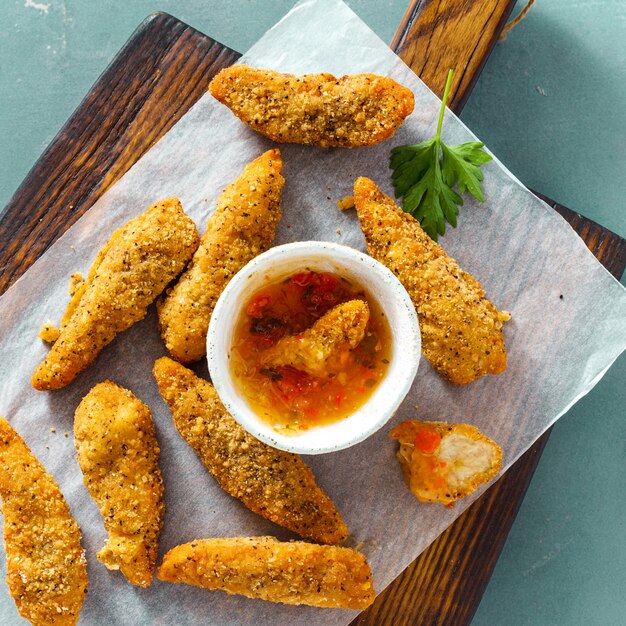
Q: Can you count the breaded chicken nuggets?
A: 10